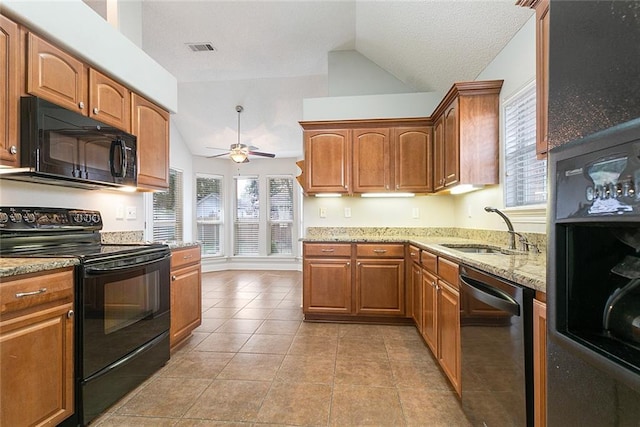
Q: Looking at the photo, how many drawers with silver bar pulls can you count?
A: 5